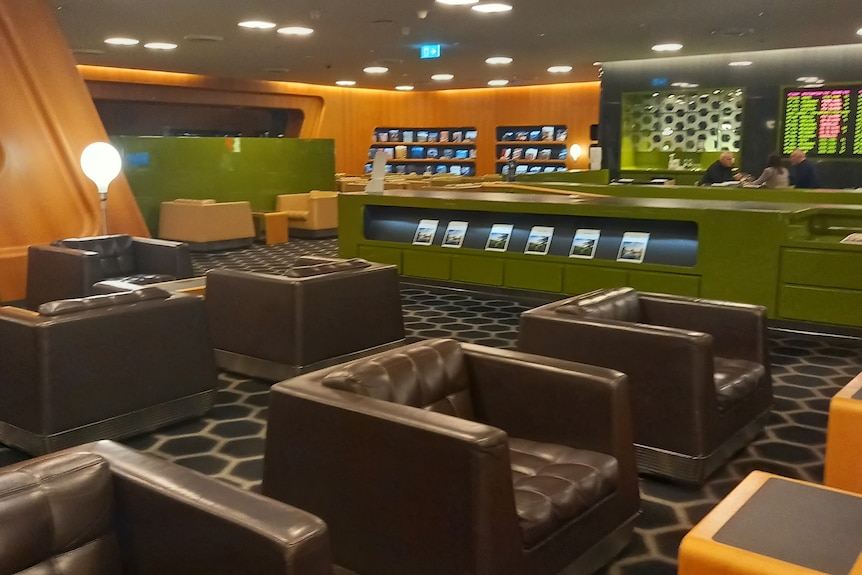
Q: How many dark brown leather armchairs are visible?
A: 6